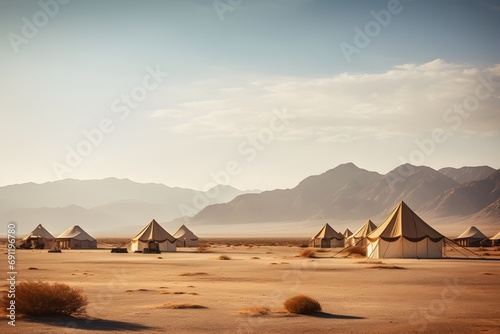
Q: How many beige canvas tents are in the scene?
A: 10